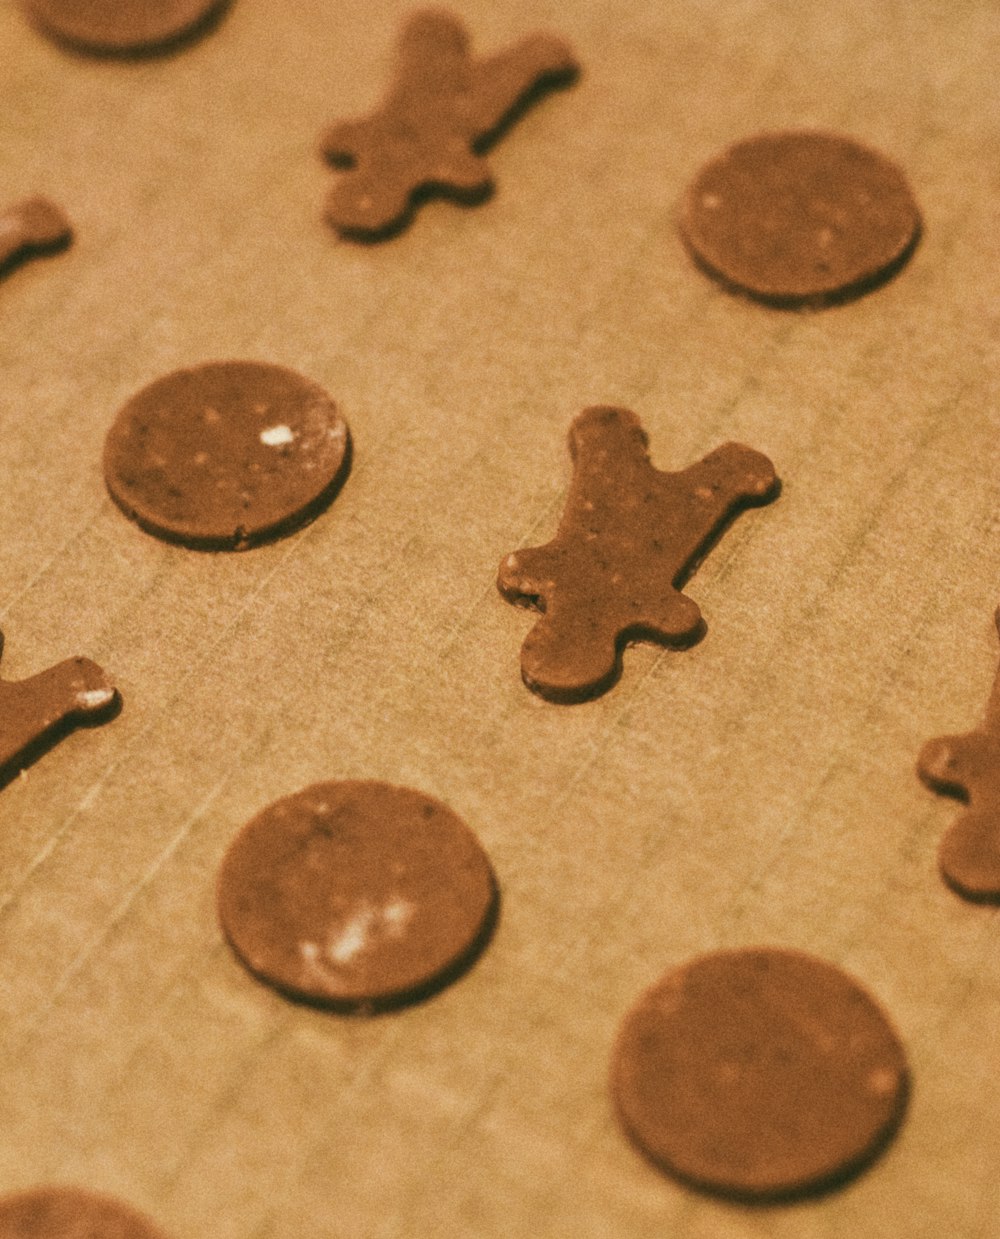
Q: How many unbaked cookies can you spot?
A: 11